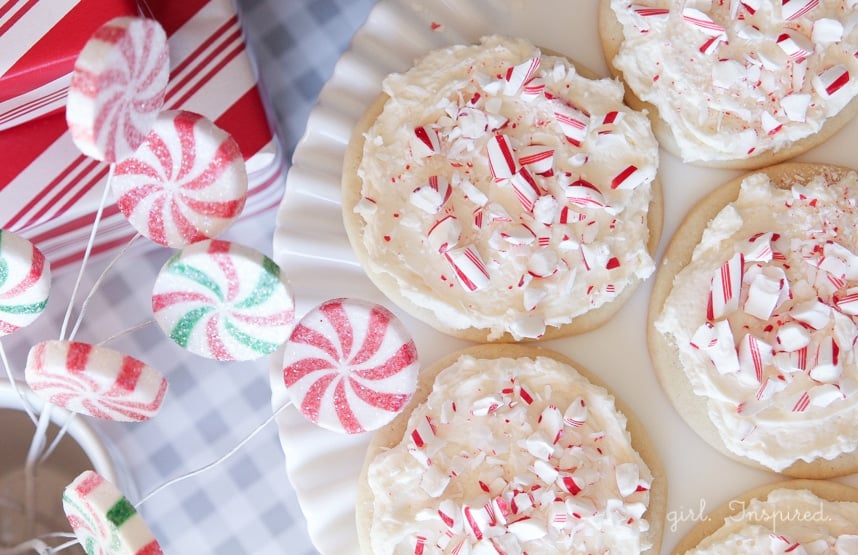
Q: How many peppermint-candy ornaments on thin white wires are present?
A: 7